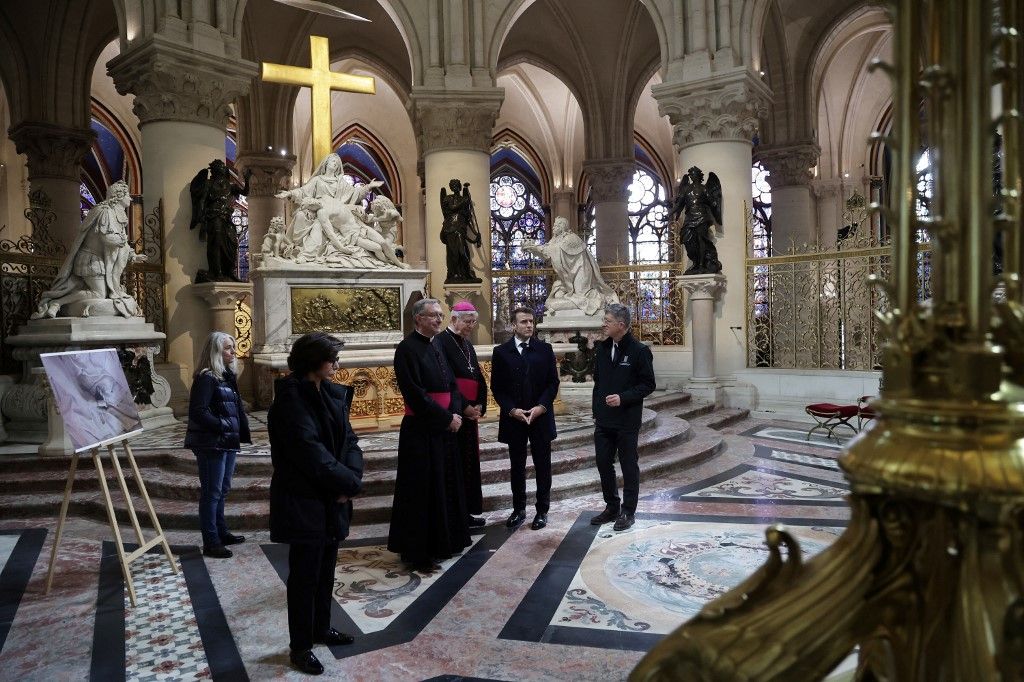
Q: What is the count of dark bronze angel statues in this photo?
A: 3